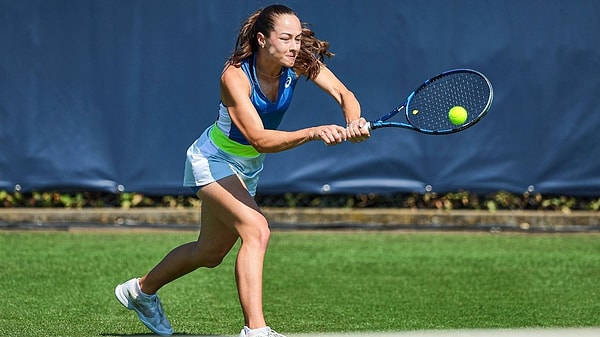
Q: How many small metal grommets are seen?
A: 5